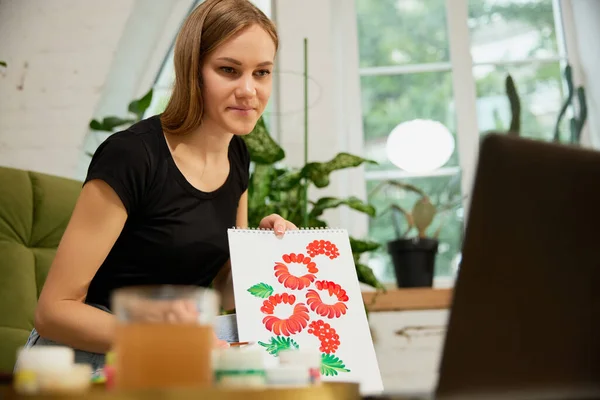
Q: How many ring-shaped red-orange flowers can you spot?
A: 3